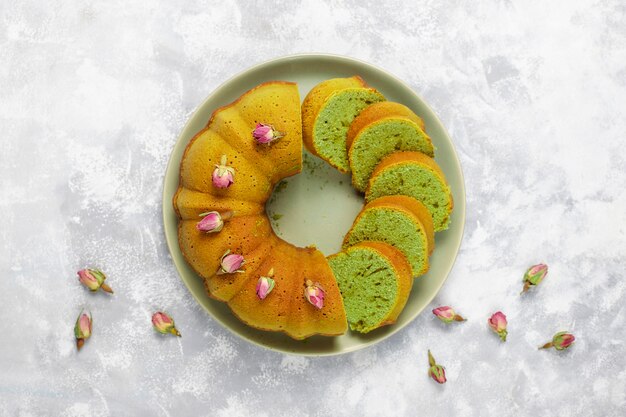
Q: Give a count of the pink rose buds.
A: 14